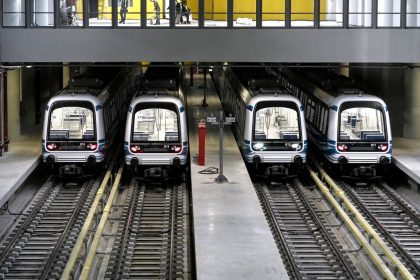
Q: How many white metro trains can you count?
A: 4